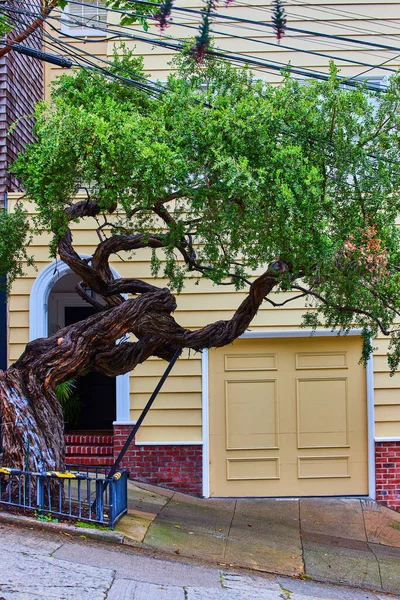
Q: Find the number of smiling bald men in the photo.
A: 0